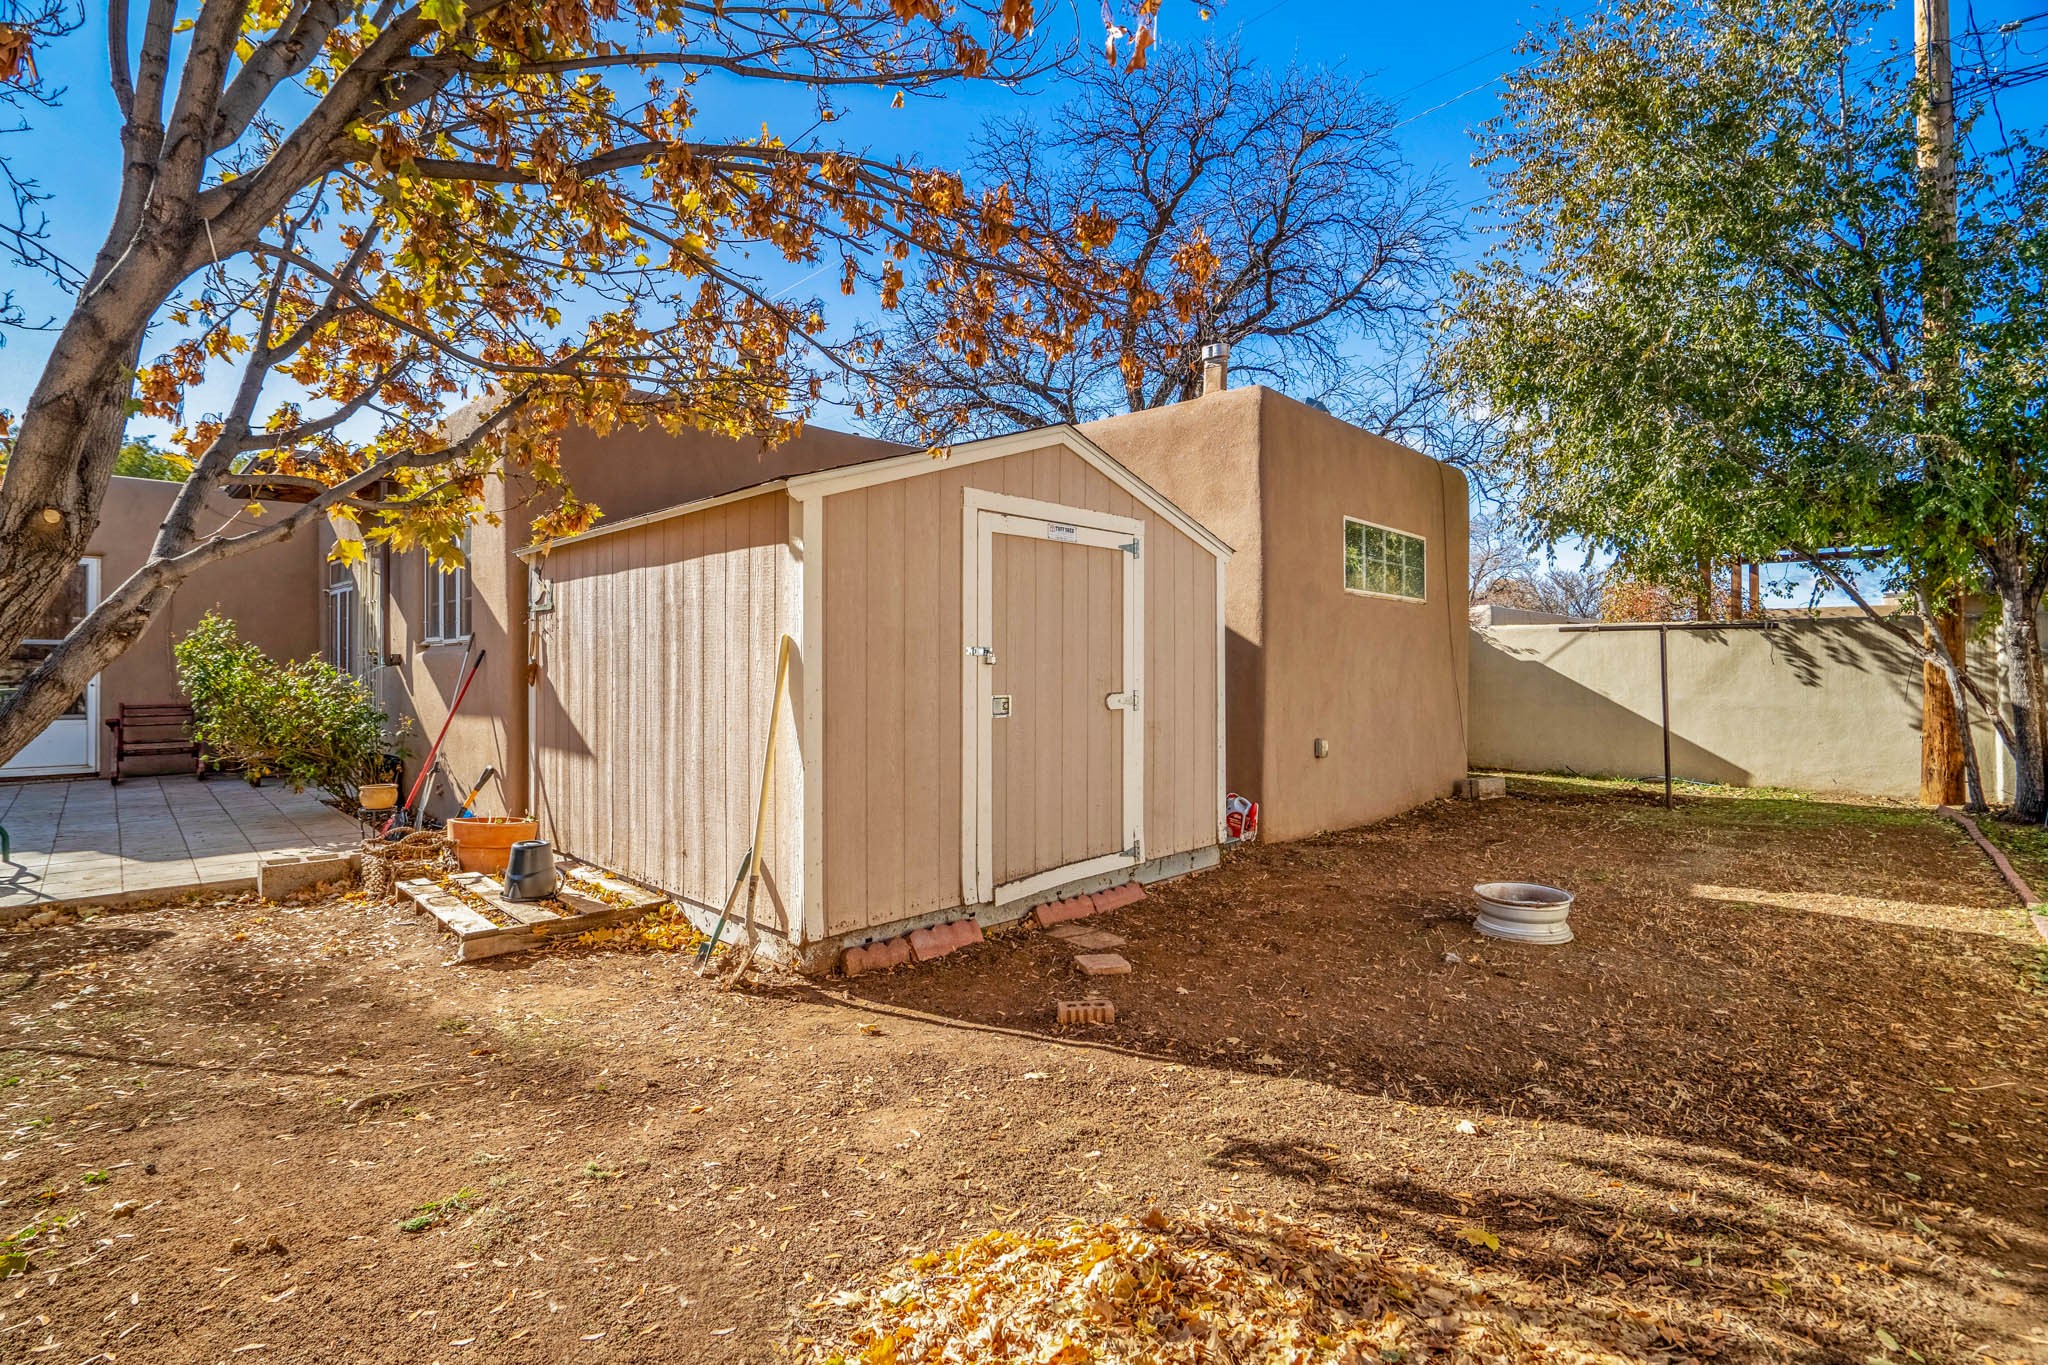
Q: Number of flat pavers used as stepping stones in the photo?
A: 3